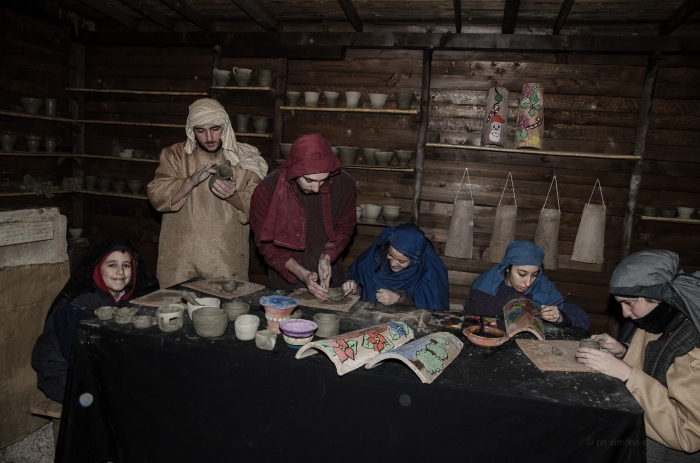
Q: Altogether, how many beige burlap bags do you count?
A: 4